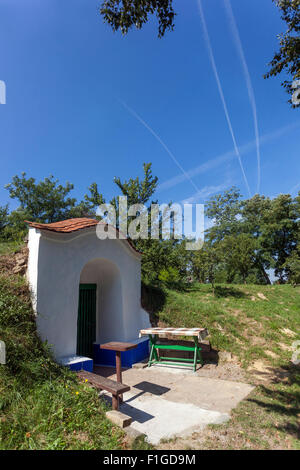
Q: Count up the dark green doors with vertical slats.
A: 1